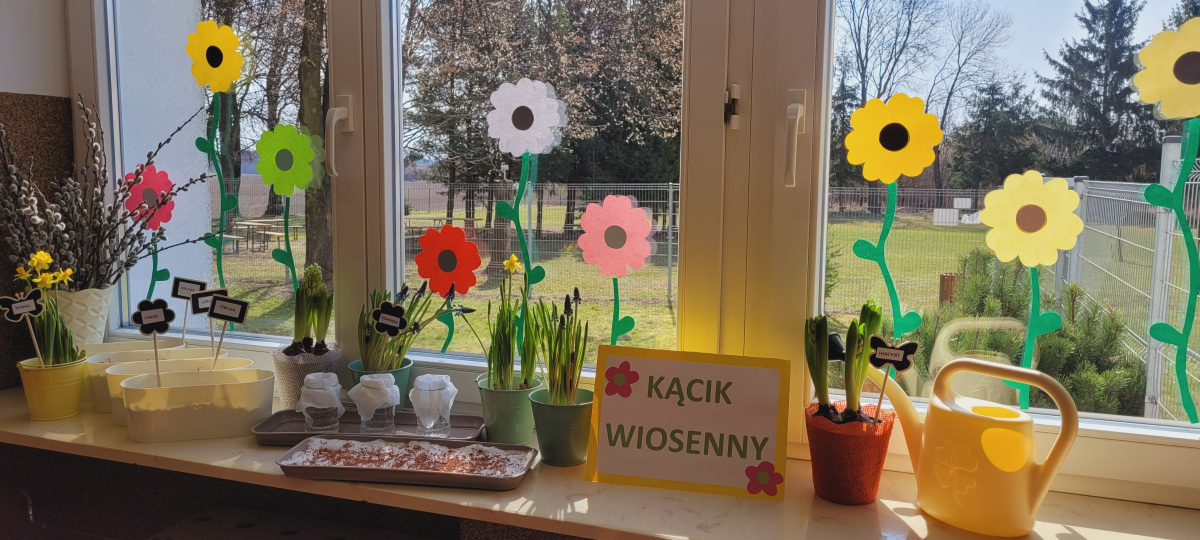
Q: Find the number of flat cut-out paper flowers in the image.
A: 11